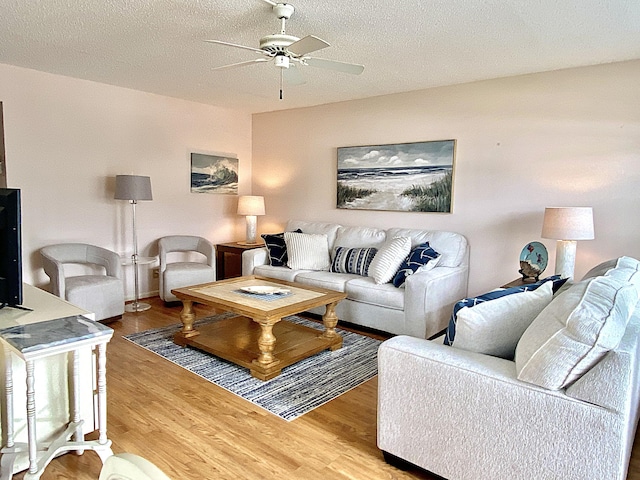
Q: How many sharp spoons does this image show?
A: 0